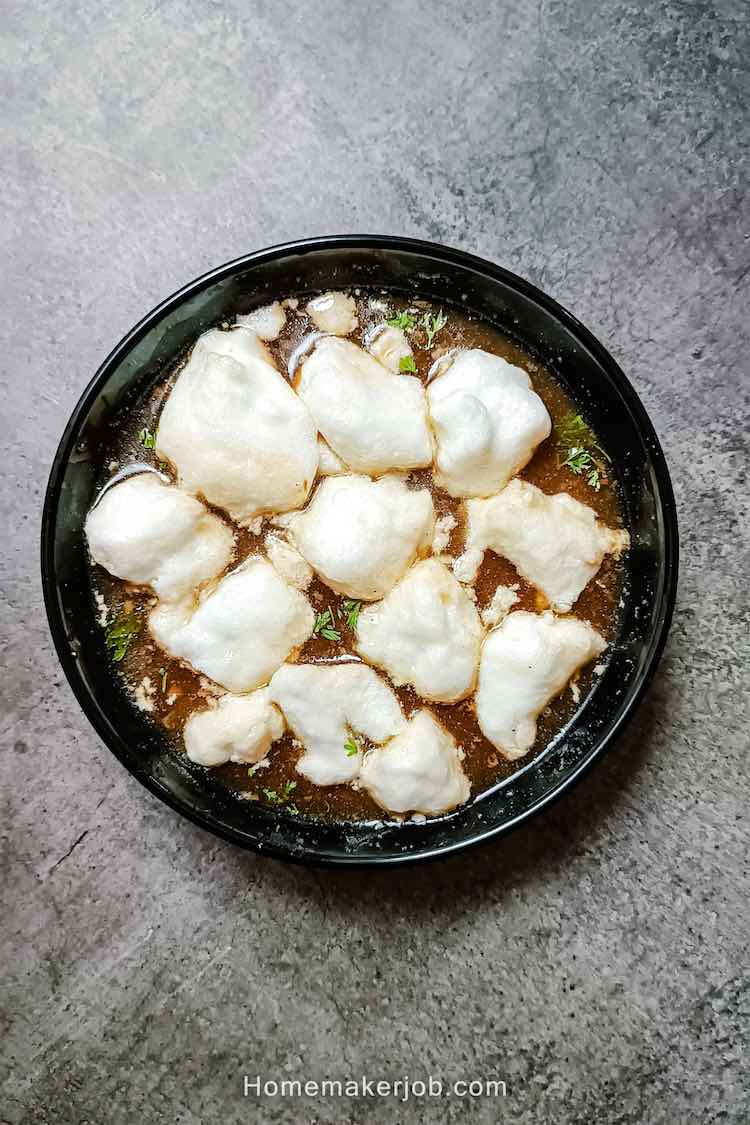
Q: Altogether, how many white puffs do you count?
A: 12